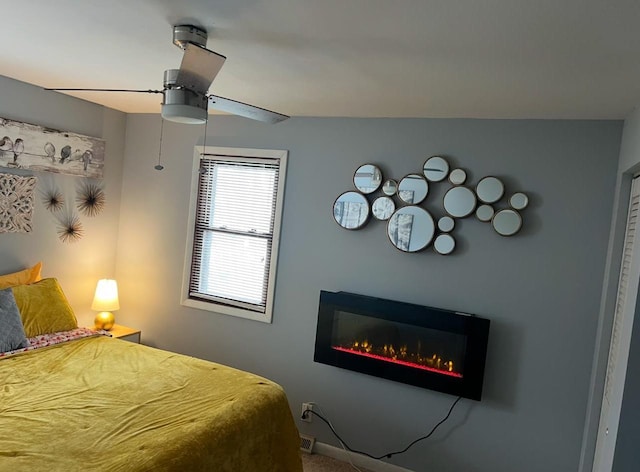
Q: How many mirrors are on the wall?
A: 15